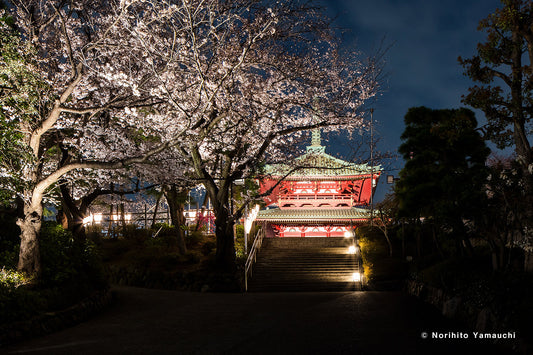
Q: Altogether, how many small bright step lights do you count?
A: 3